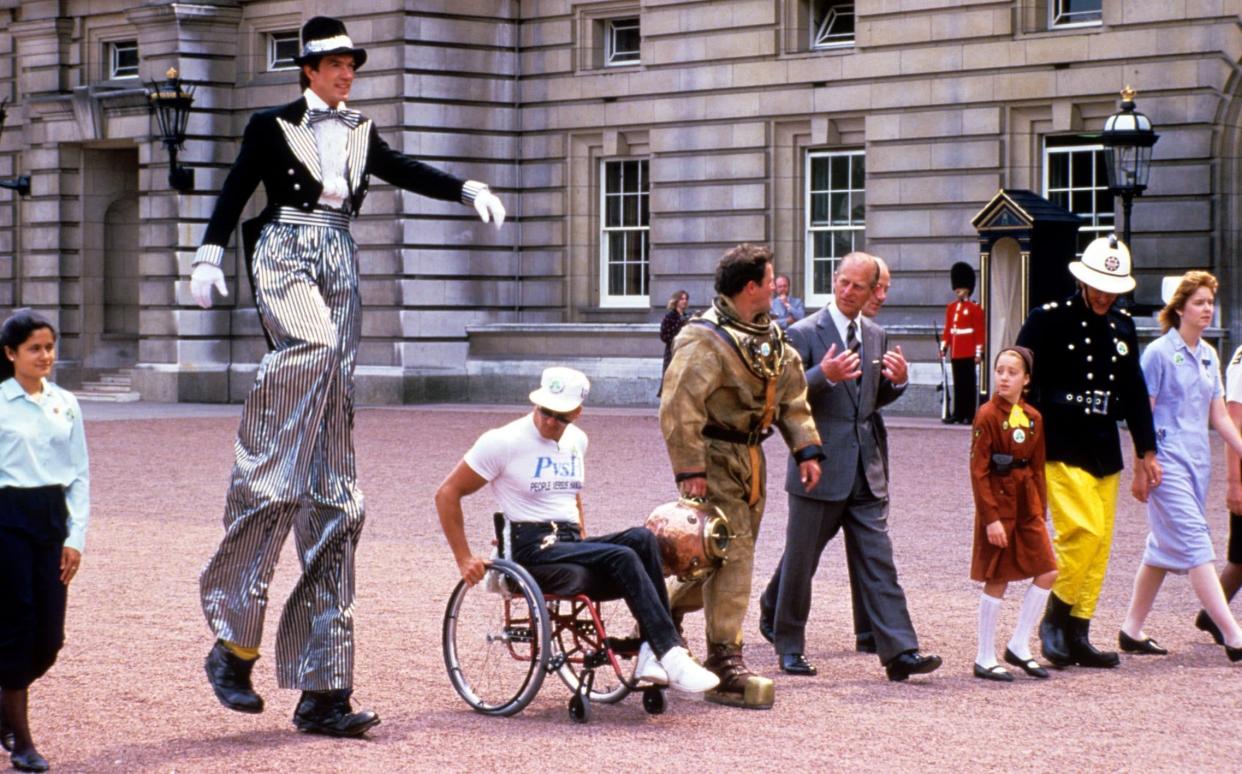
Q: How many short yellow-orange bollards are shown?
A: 0